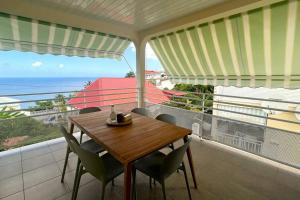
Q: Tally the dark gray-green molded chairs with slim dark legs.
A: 6